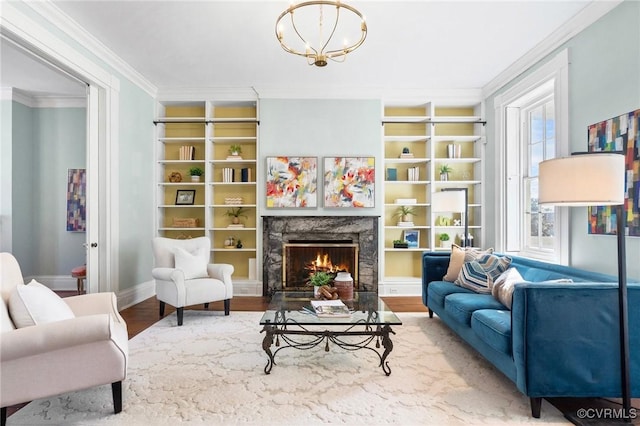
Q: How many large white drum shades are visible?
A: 2